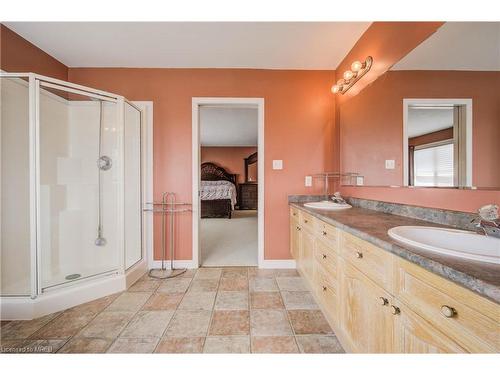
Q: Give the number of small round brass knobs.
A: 11